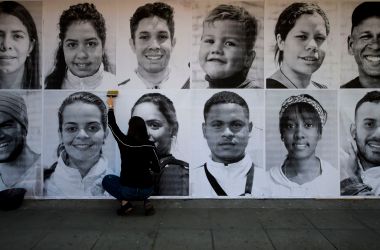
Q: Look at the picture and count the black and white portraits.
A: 12